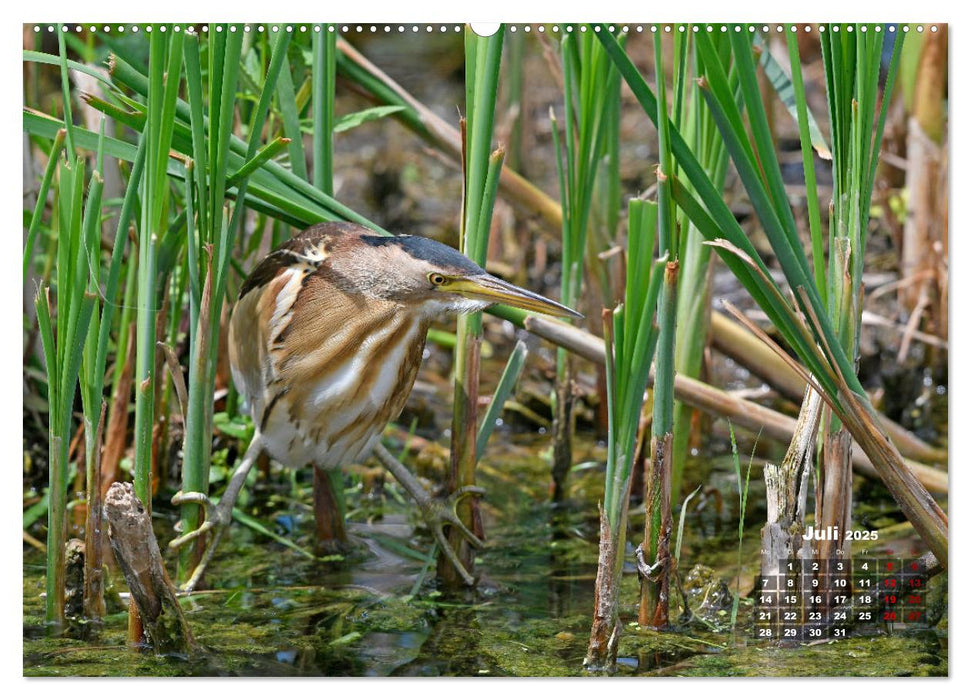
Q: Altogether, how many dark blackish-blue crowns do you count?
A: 1